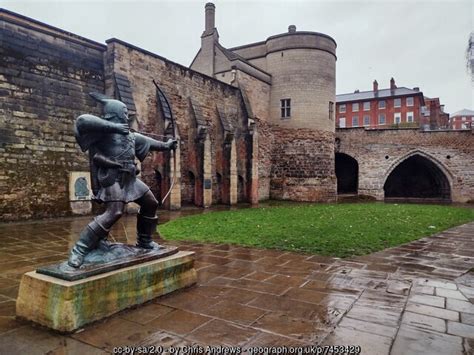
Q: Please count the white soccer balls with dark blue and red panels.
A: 0